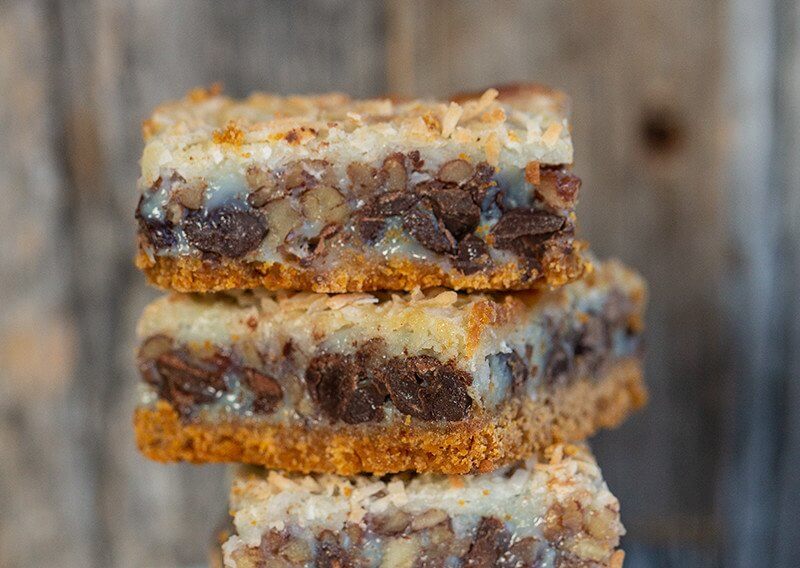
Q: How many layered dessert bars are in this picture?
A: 3